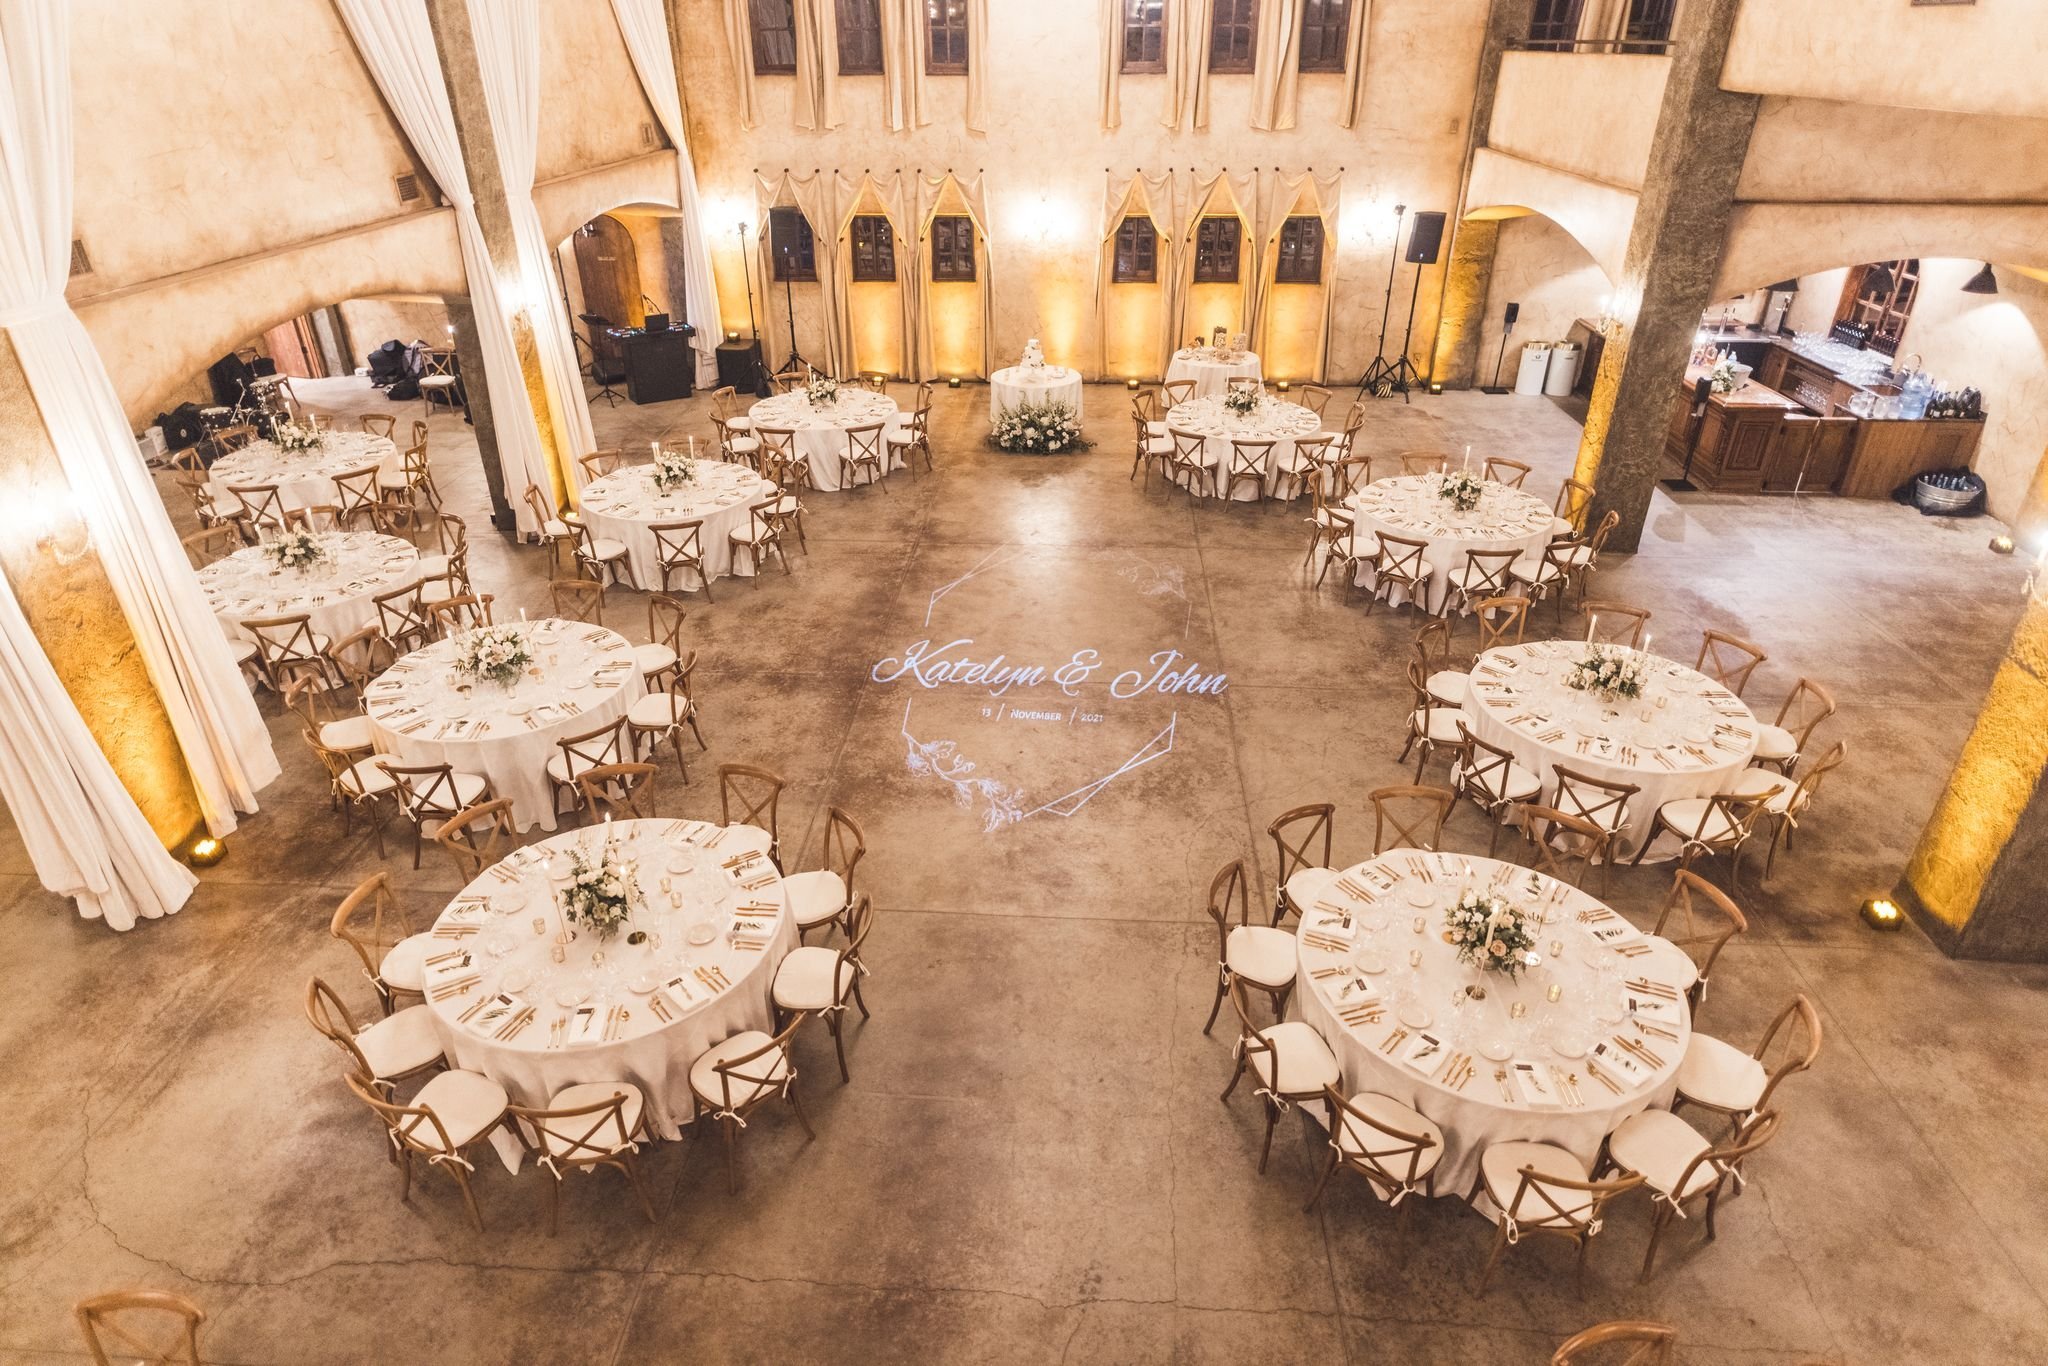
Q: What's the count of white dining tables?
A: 10